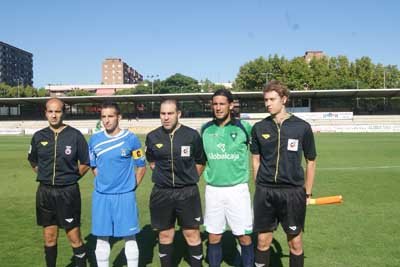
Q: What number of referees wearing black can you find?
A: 3